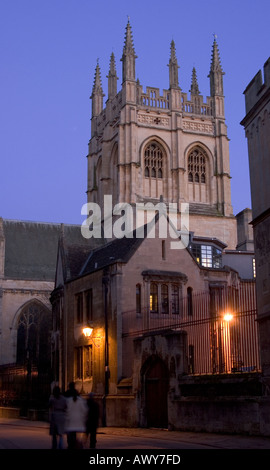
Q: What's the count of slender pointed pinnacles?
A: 6